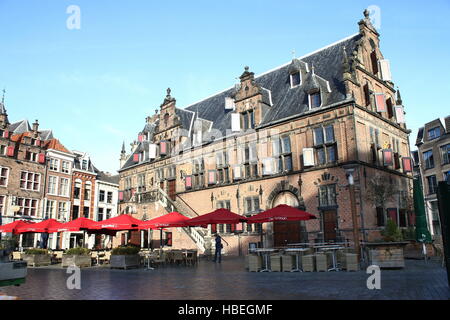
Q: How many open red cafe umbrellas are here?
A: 7